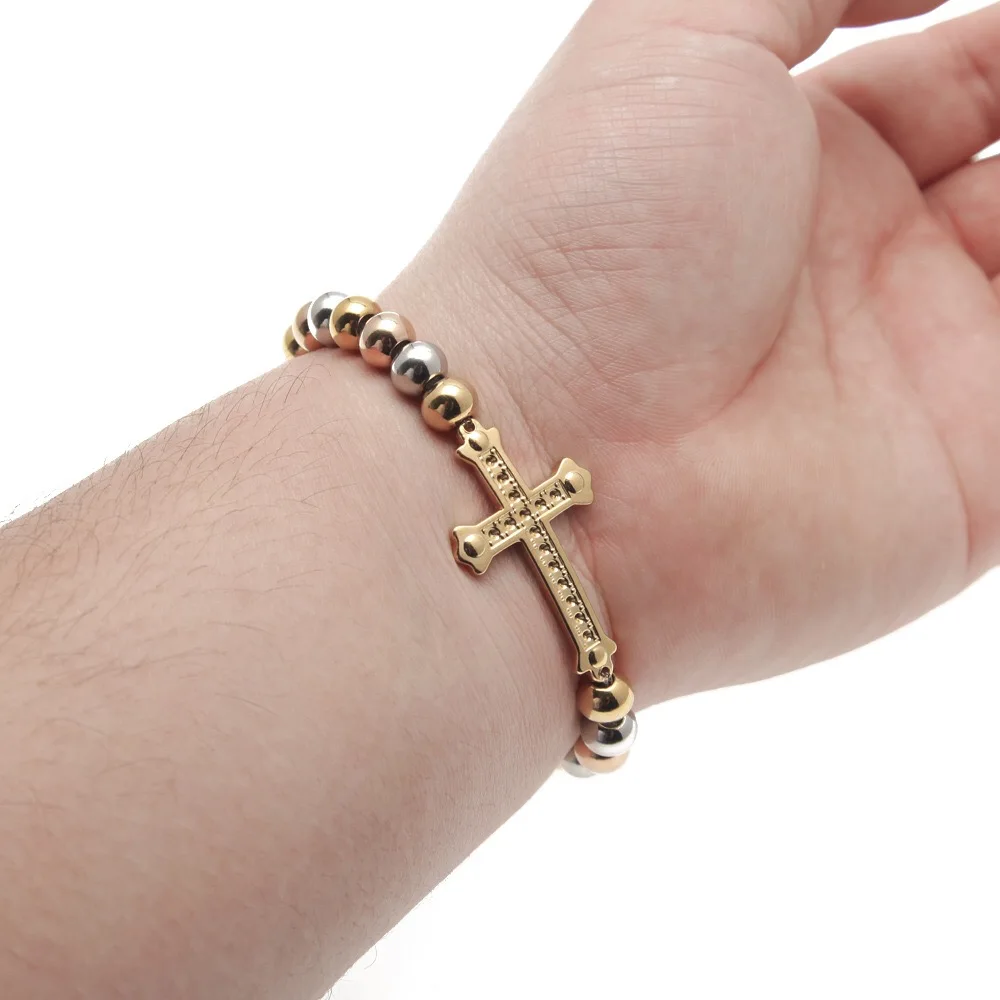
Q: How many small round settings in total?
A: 15